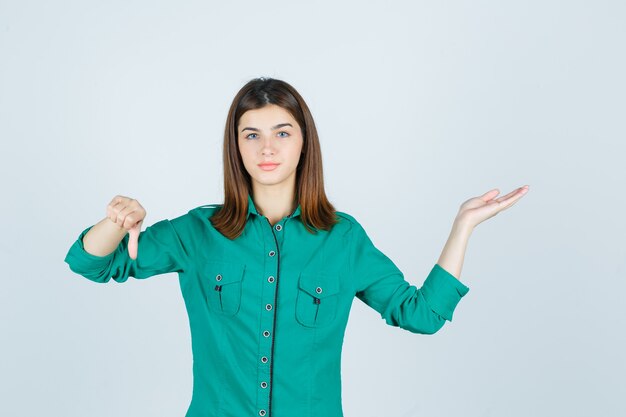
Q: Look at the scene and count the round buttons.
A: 10